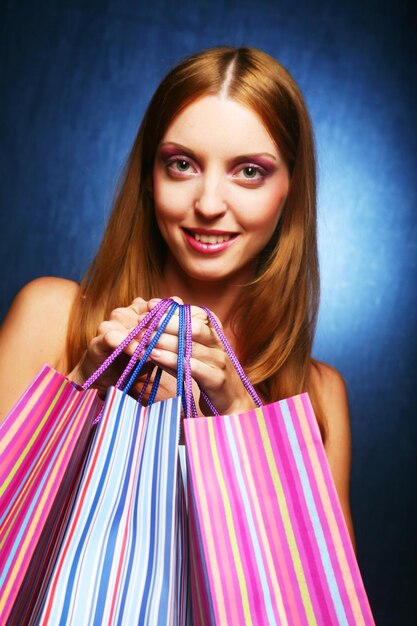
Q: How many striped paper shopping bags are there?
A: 3